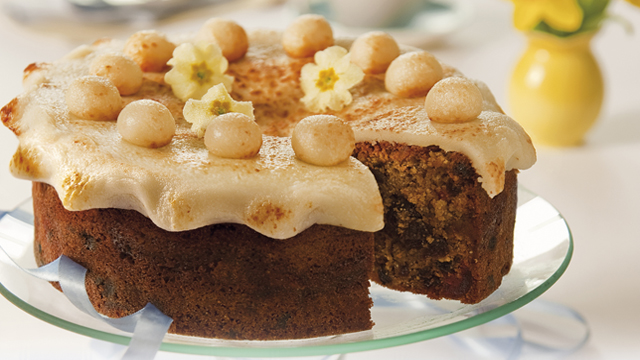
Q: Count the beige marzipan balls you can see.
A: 11